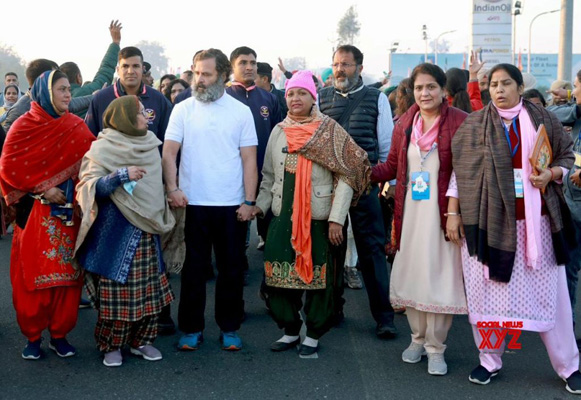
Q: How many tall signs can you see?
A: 1